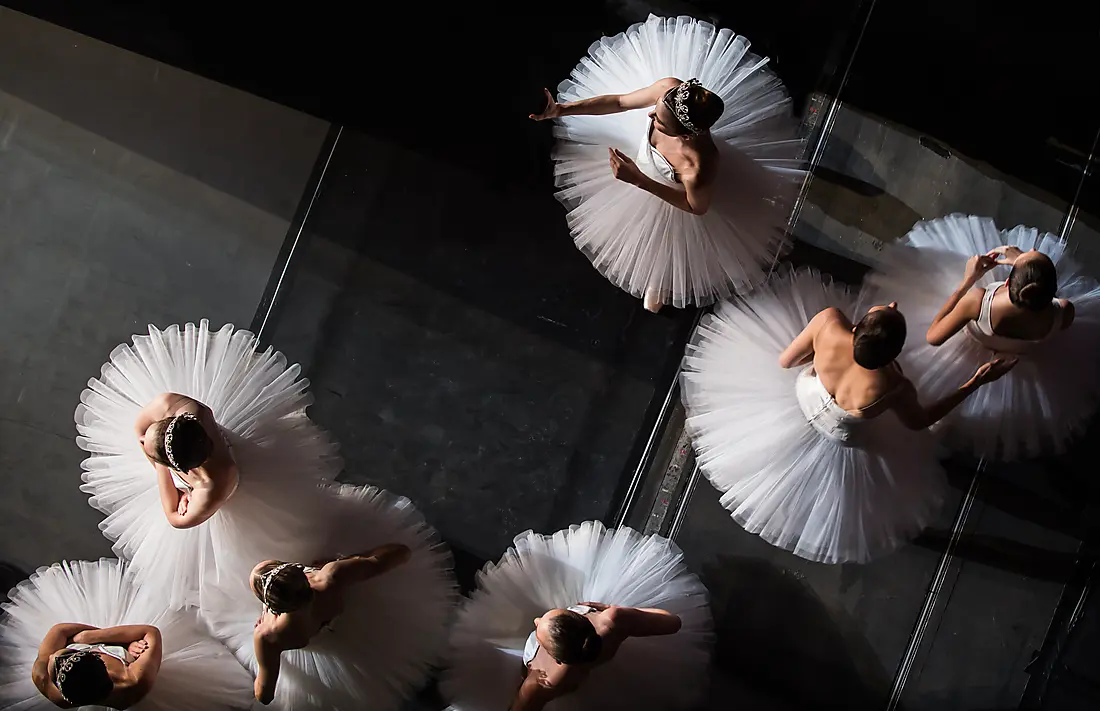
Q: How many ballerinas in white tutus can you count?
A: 7